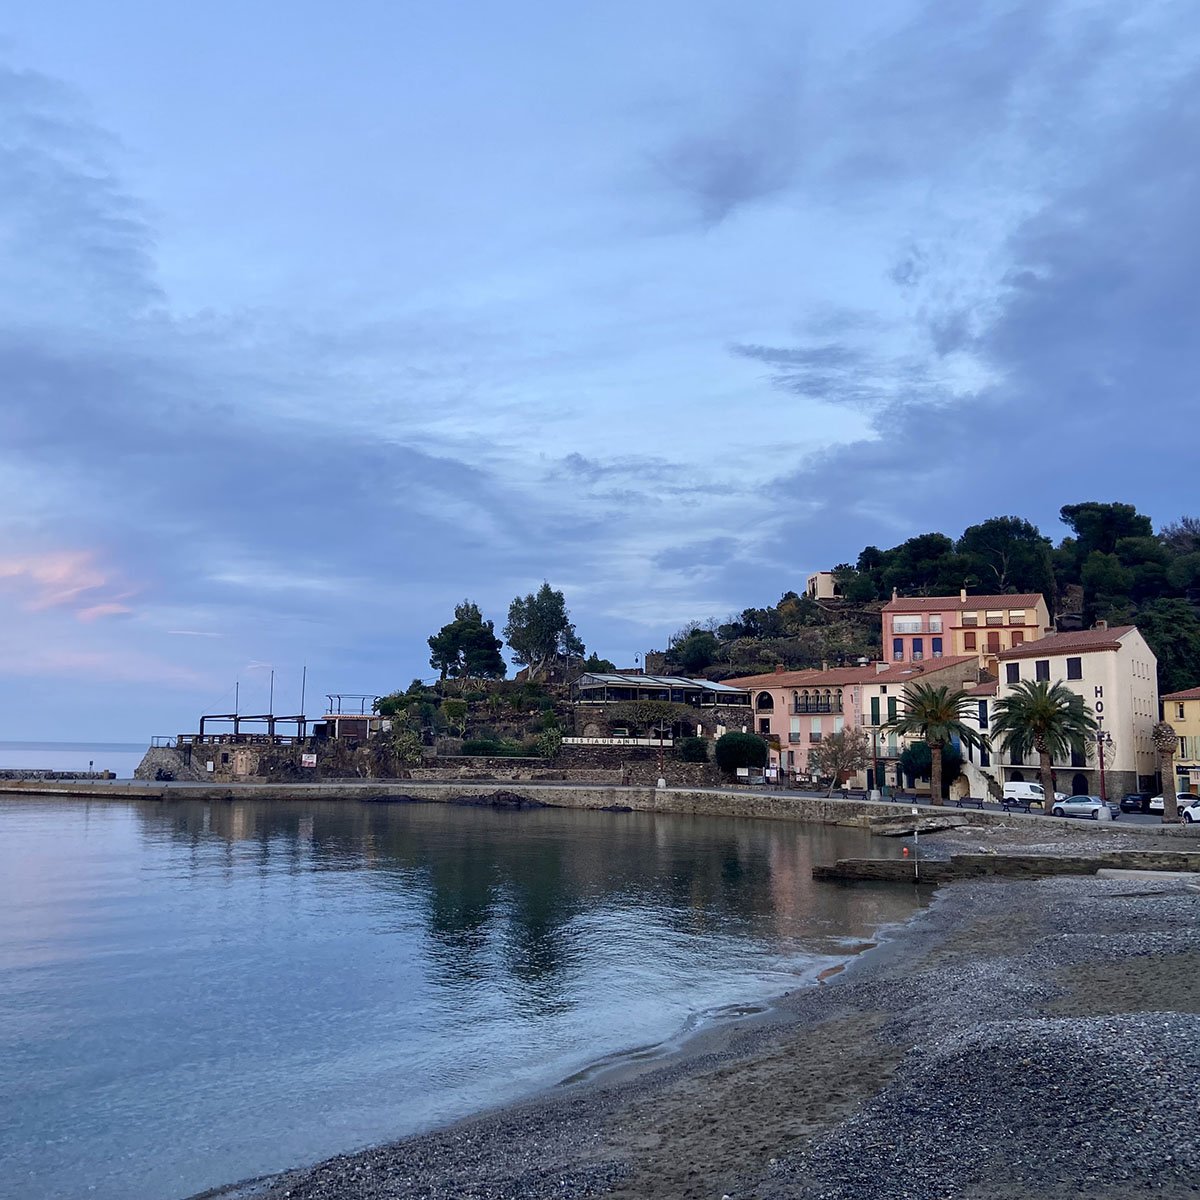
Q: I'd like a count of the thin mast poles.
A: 3